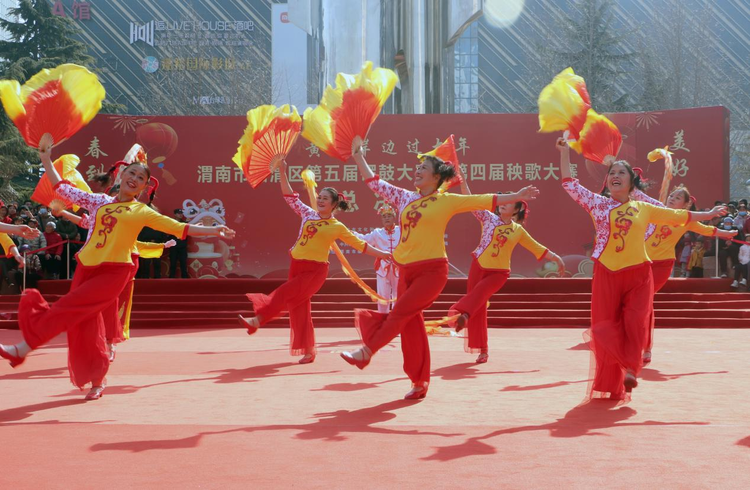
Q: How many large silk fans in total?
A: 7